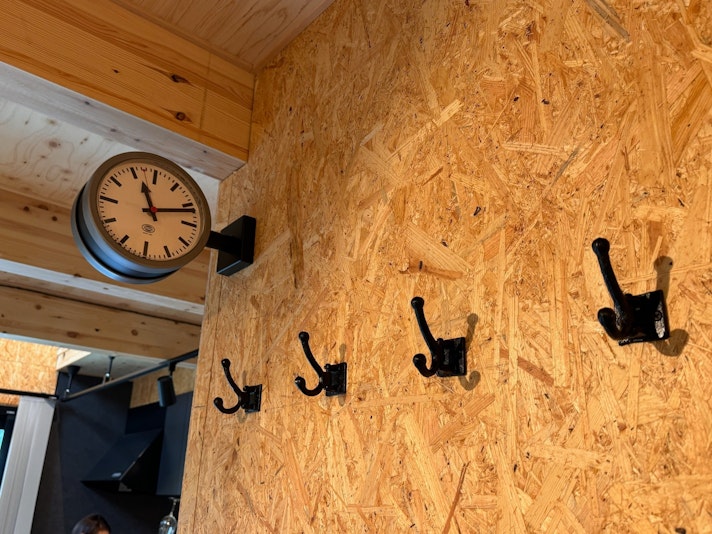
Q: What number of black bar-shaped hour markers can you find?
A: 12